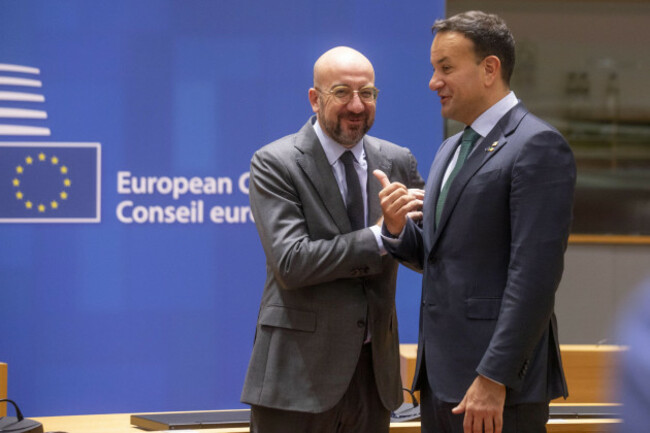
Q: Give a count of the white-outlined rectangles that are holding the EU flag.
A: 1